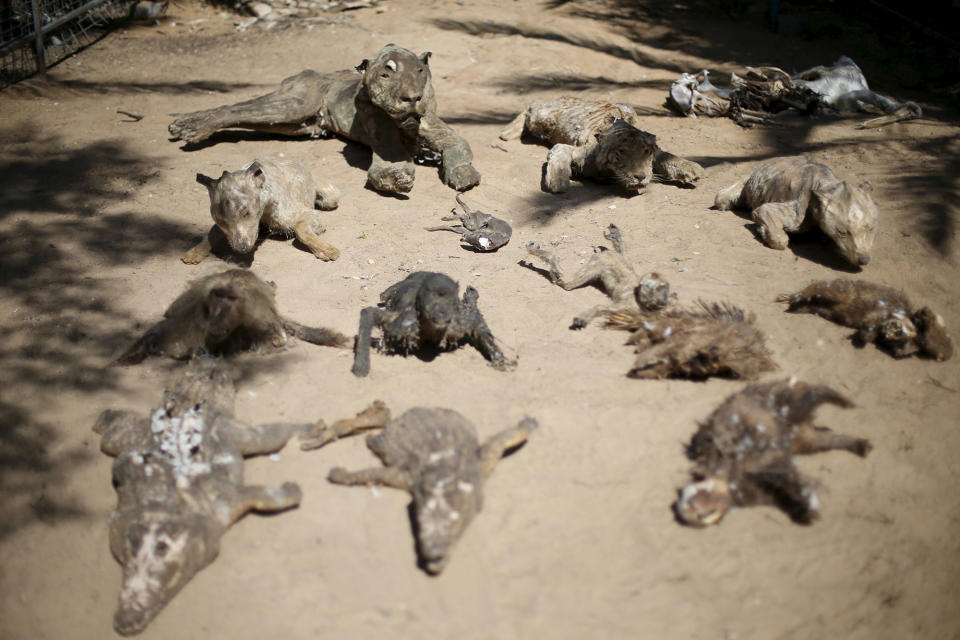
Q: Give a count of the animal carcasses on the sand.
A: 14